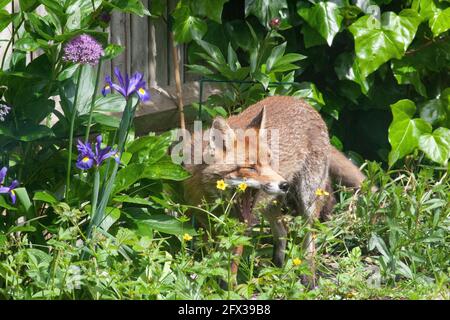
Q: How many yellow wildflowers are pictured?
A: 5